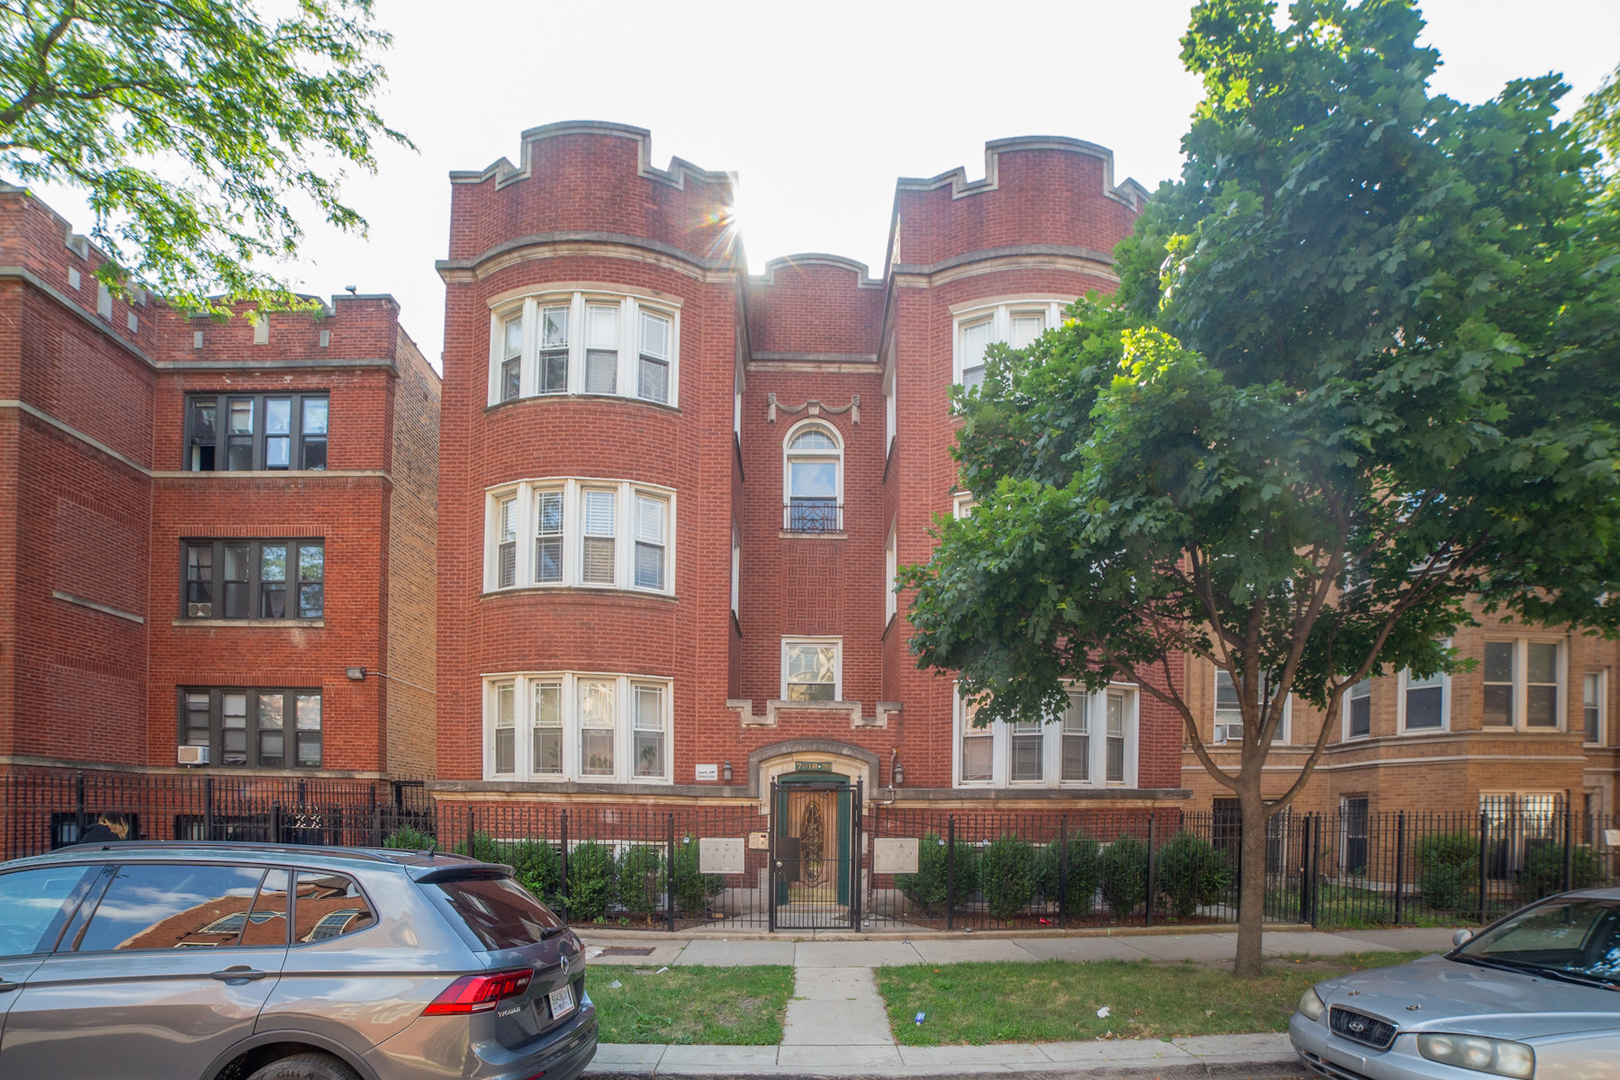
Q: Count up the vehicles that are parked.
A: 2